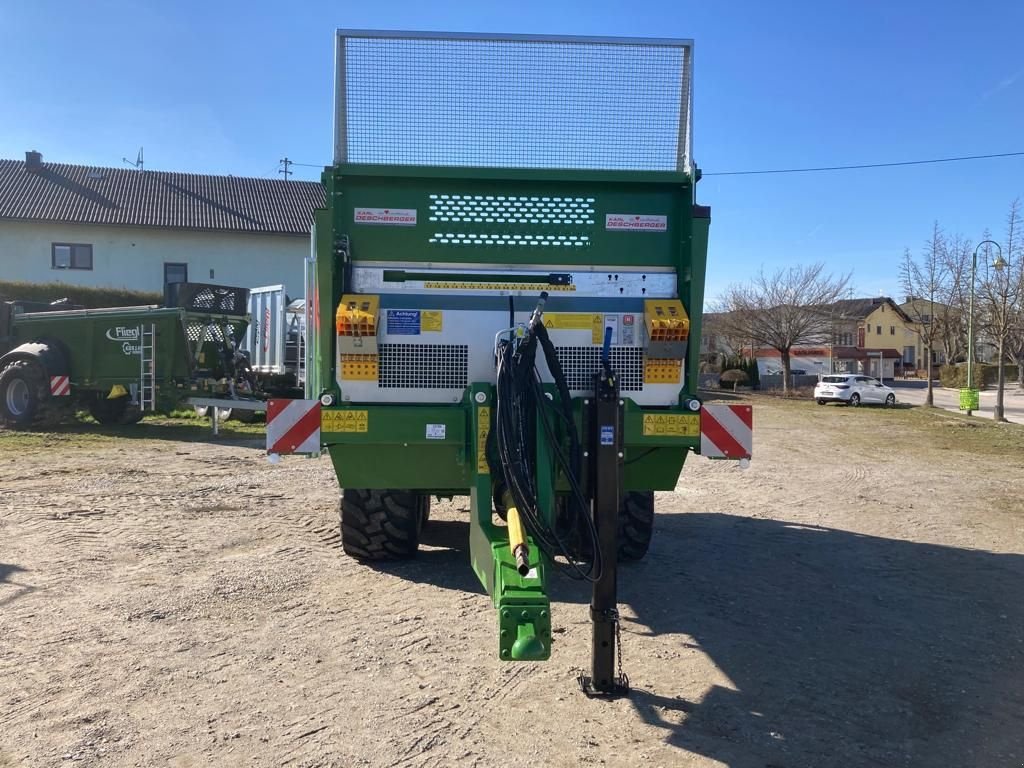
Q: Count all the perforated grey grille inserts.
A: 2